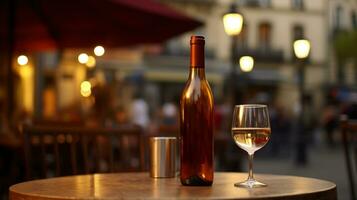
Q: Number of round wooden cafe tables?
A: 1